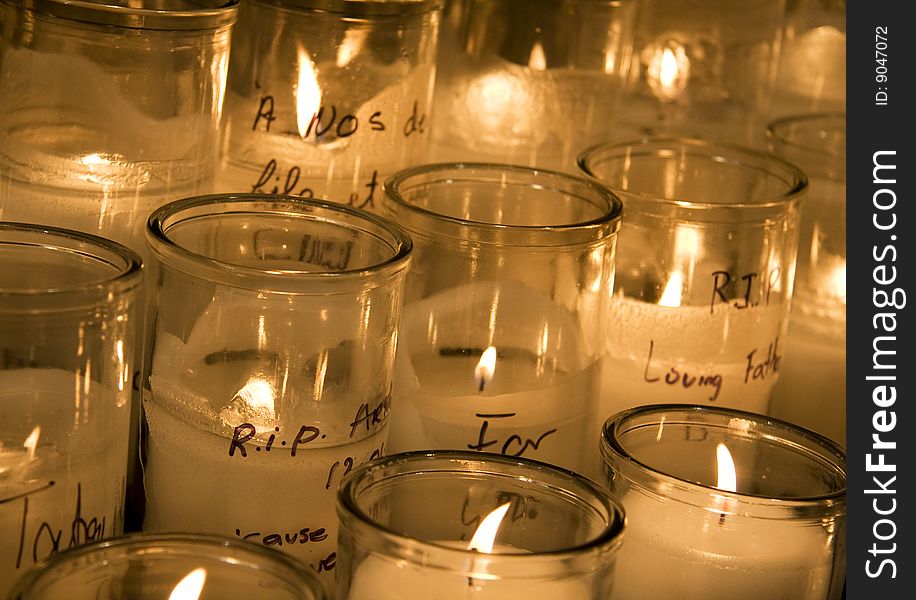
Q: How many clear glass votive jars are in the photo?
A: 13